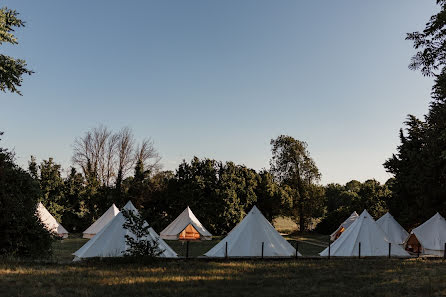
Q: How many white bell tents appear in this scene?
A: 9